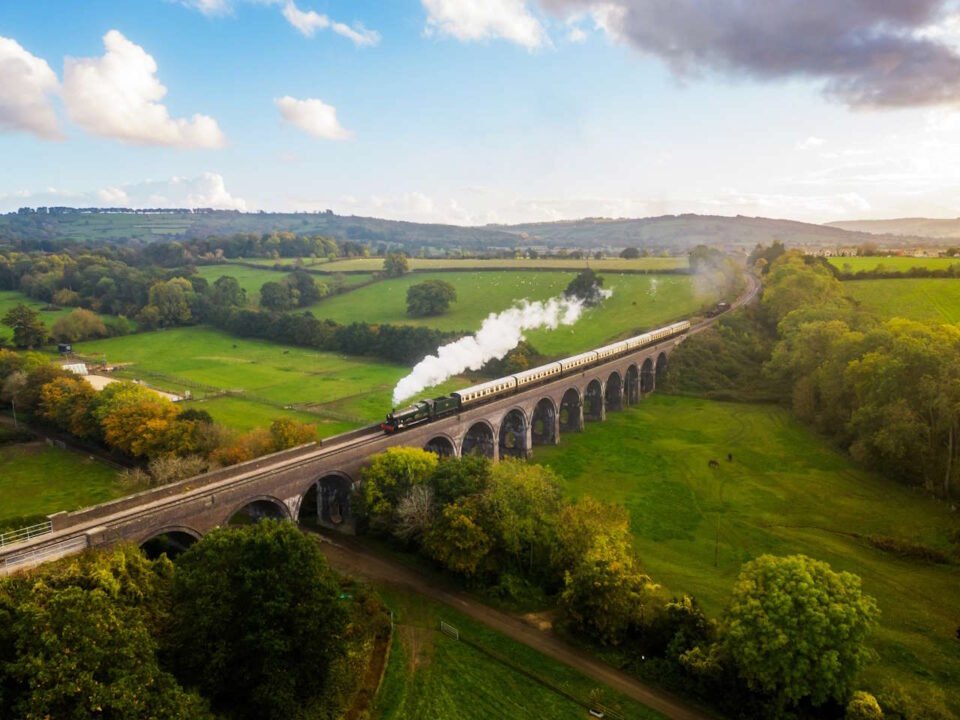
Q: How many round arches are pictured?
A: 13